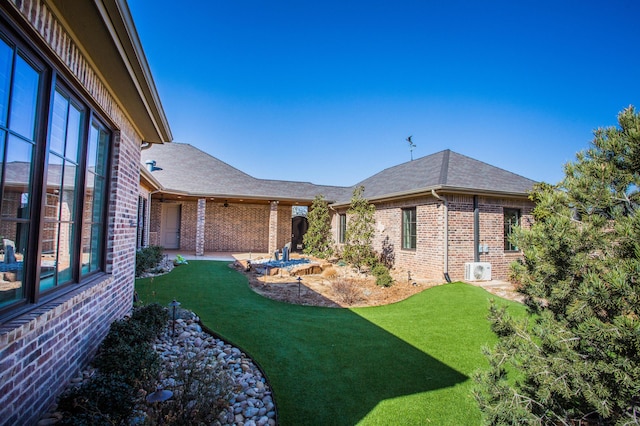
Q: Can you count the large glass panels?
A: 3